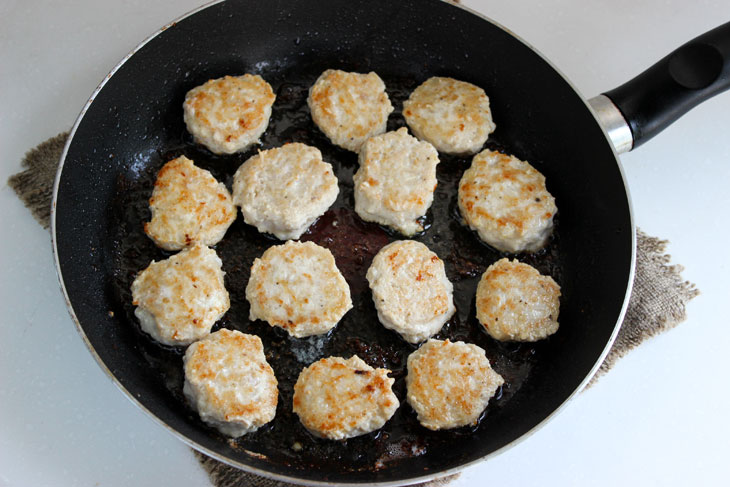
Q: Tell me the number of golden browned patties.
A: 14